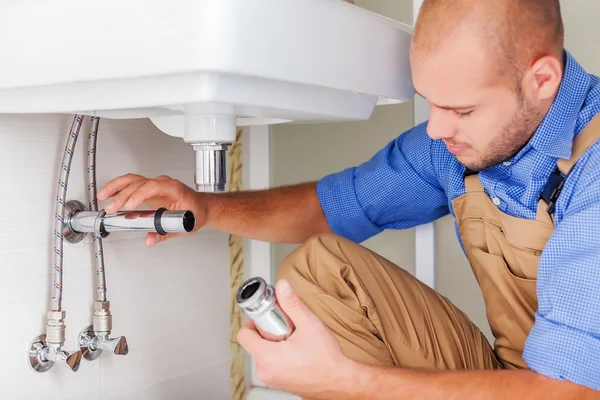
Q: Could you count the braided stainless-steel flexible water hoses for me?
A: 2